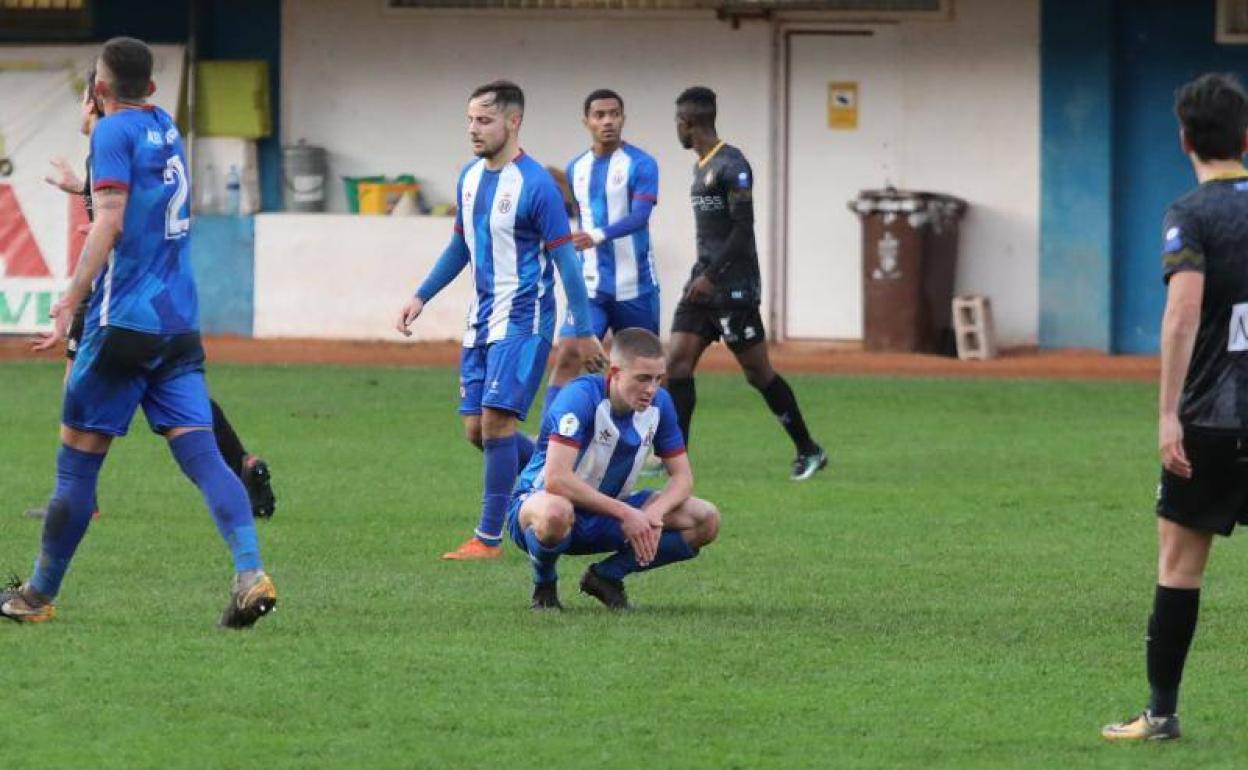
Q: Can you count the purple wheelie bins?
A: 0